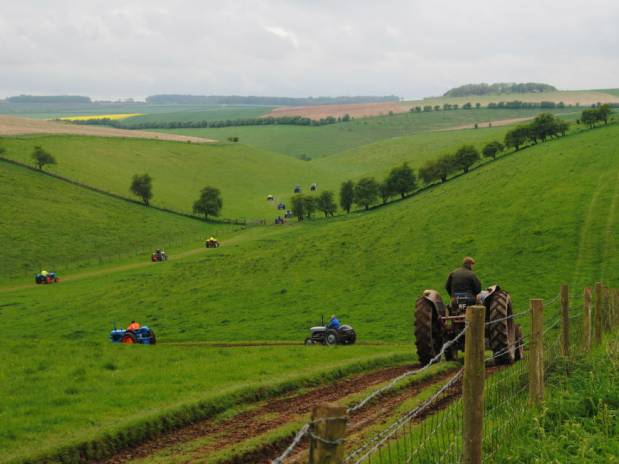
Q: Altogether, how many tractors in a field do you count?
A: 12